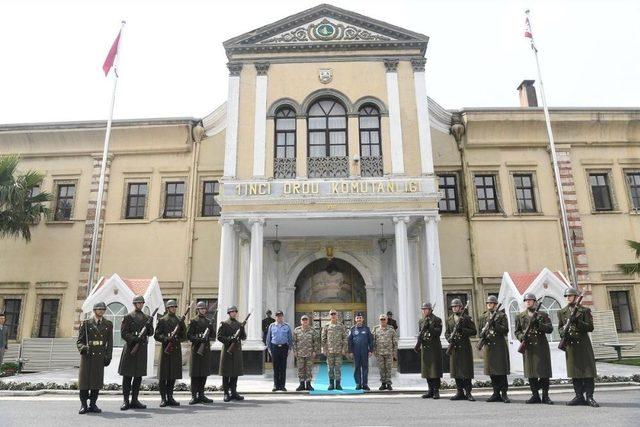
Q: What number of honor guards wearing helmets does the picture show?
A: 10